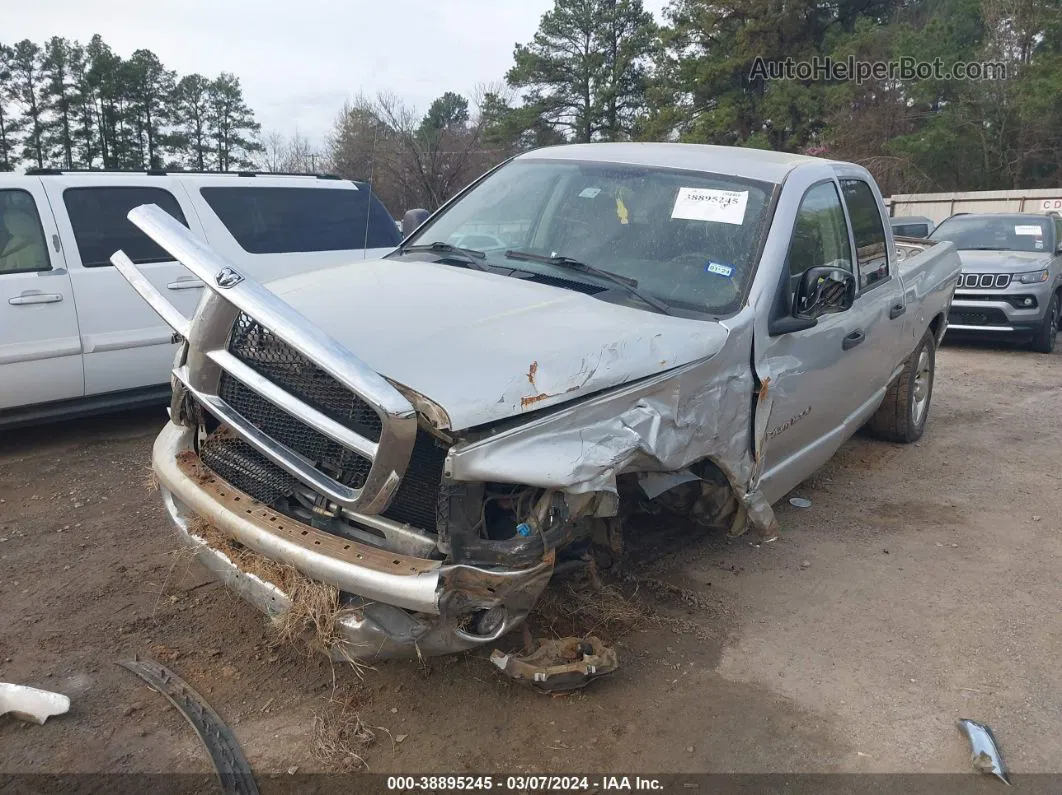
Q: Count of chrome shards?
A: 1